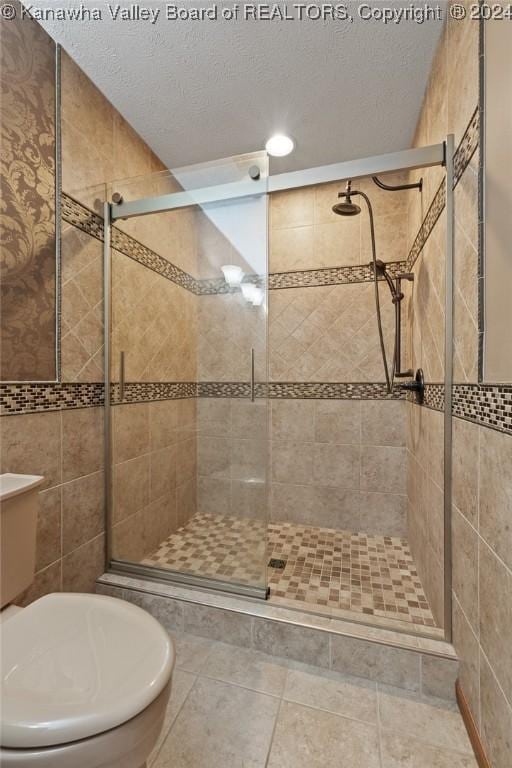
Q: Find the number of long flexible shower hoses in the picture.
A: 1